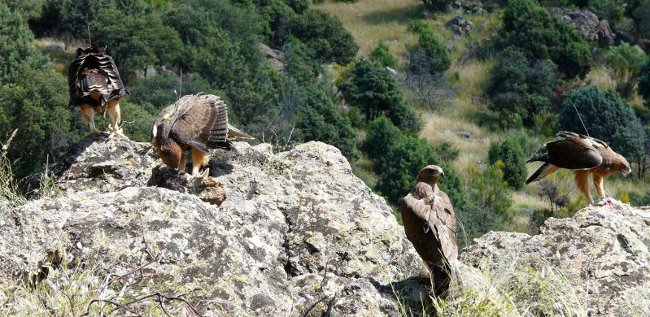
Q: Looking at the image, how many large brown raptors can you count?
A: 4